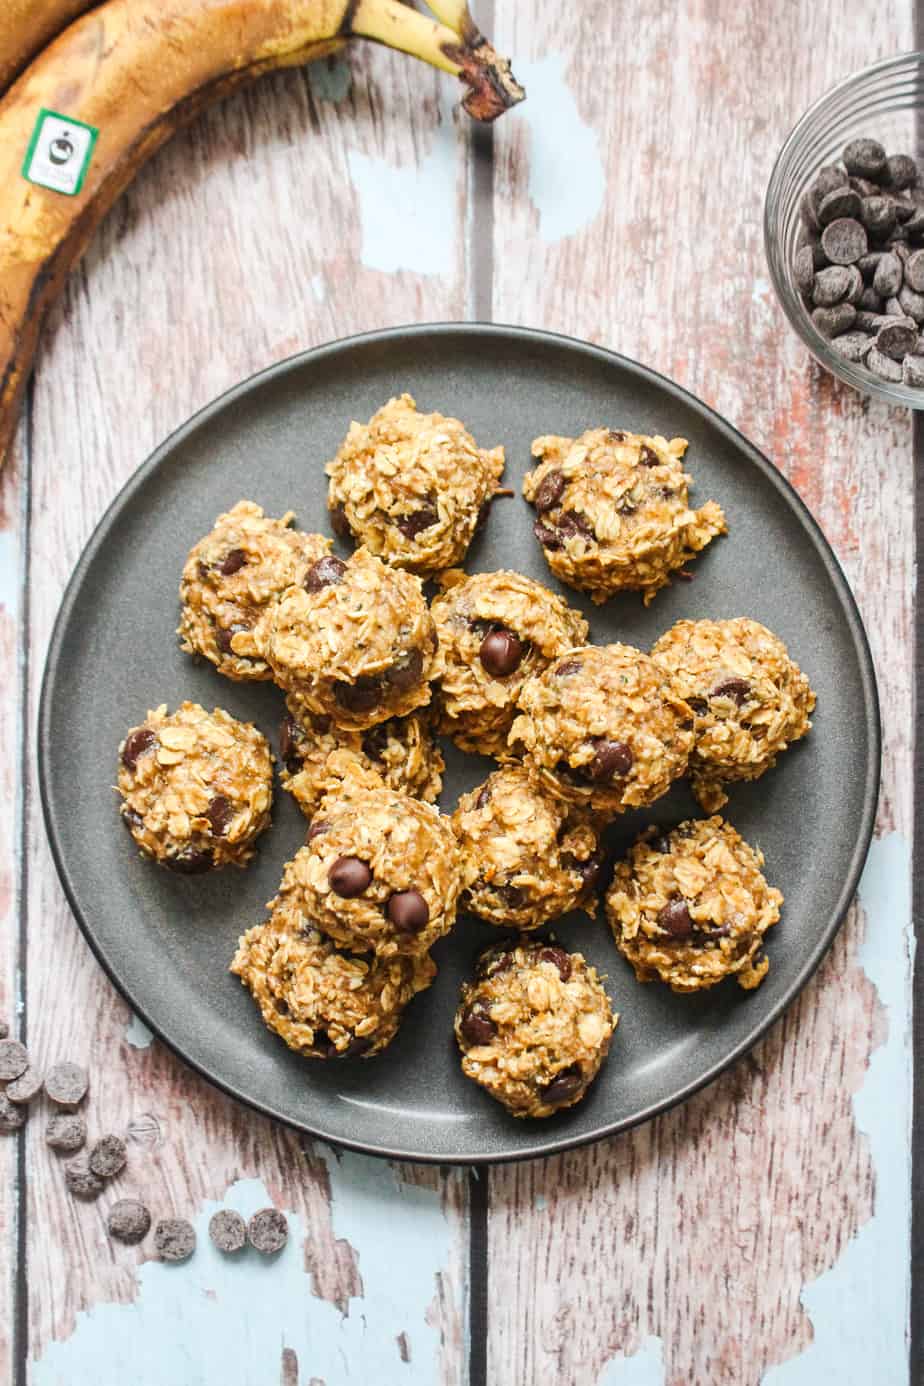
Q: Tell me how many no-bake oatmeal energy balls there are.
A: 14